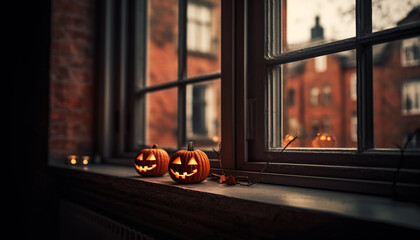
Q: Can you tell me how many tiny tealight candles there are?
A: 2